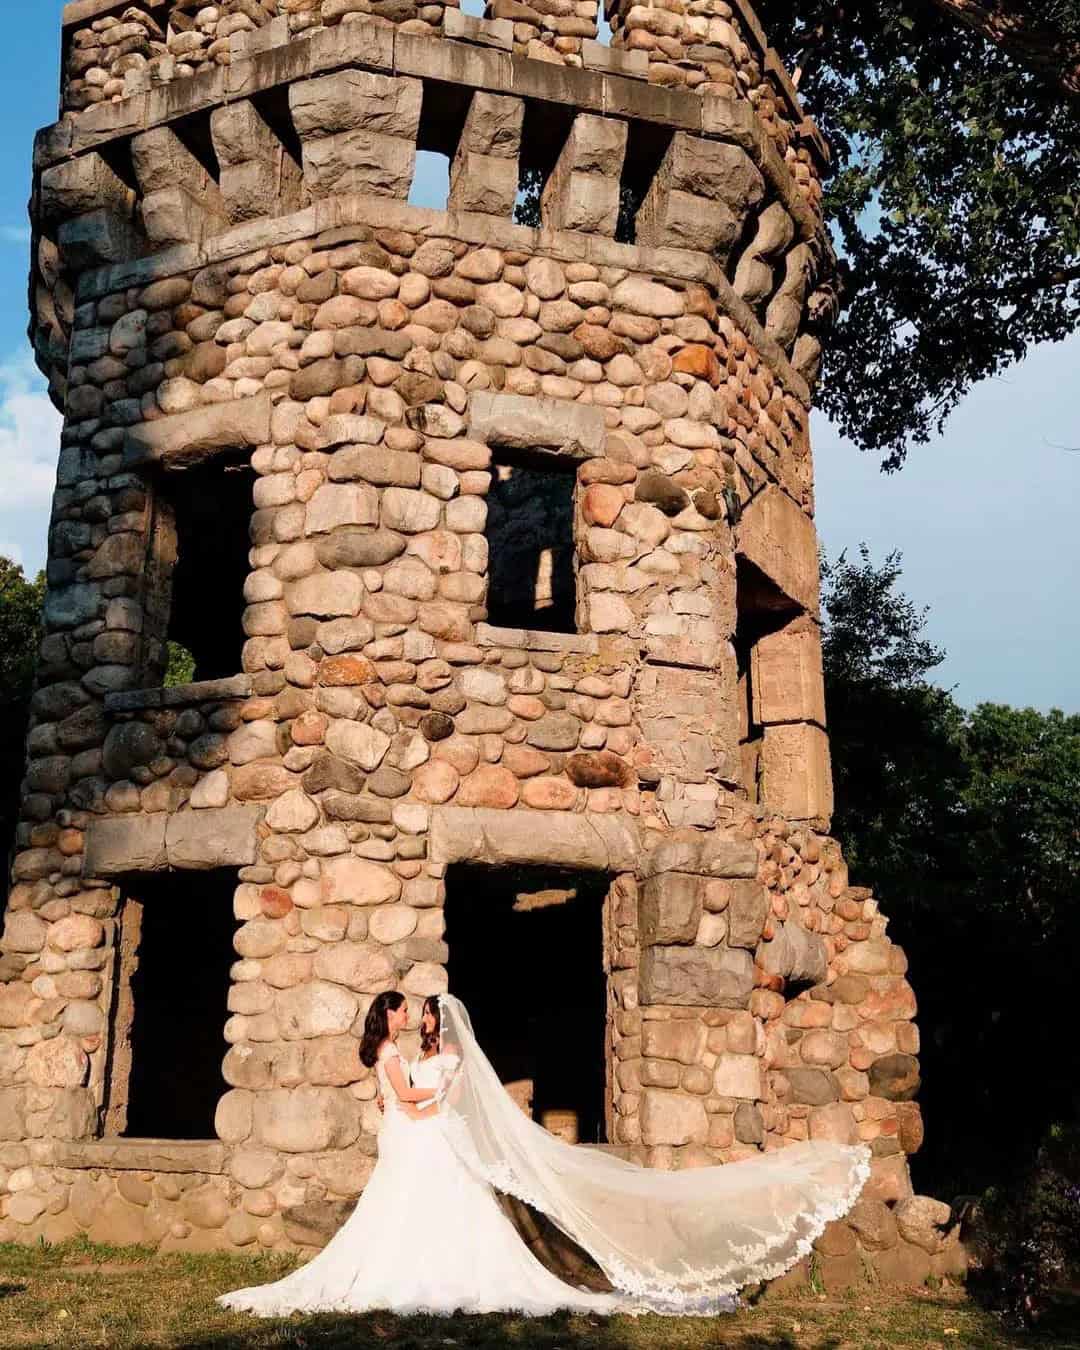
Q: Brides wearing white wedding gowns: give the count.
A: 2